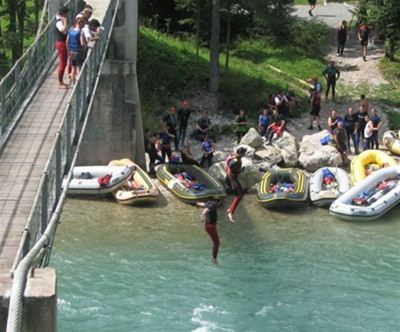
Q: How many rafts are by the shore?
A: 8